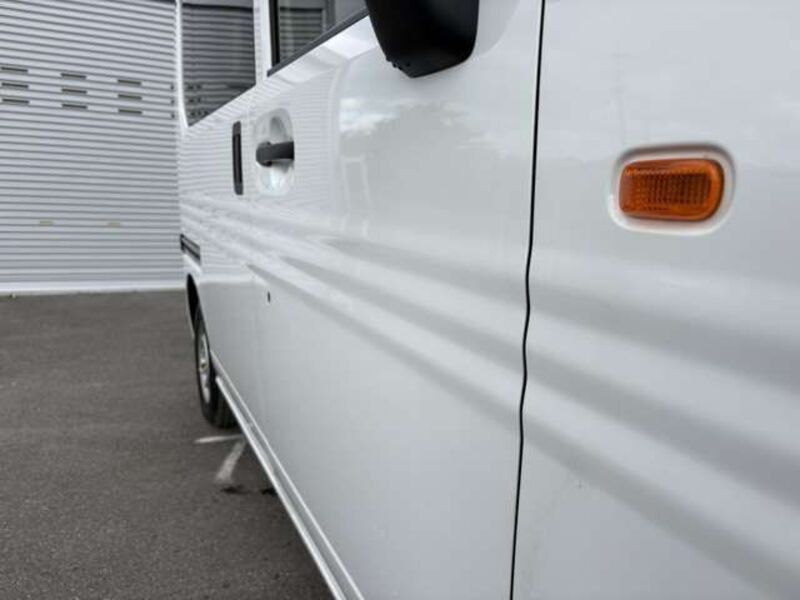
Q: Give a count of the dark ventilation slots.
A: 9